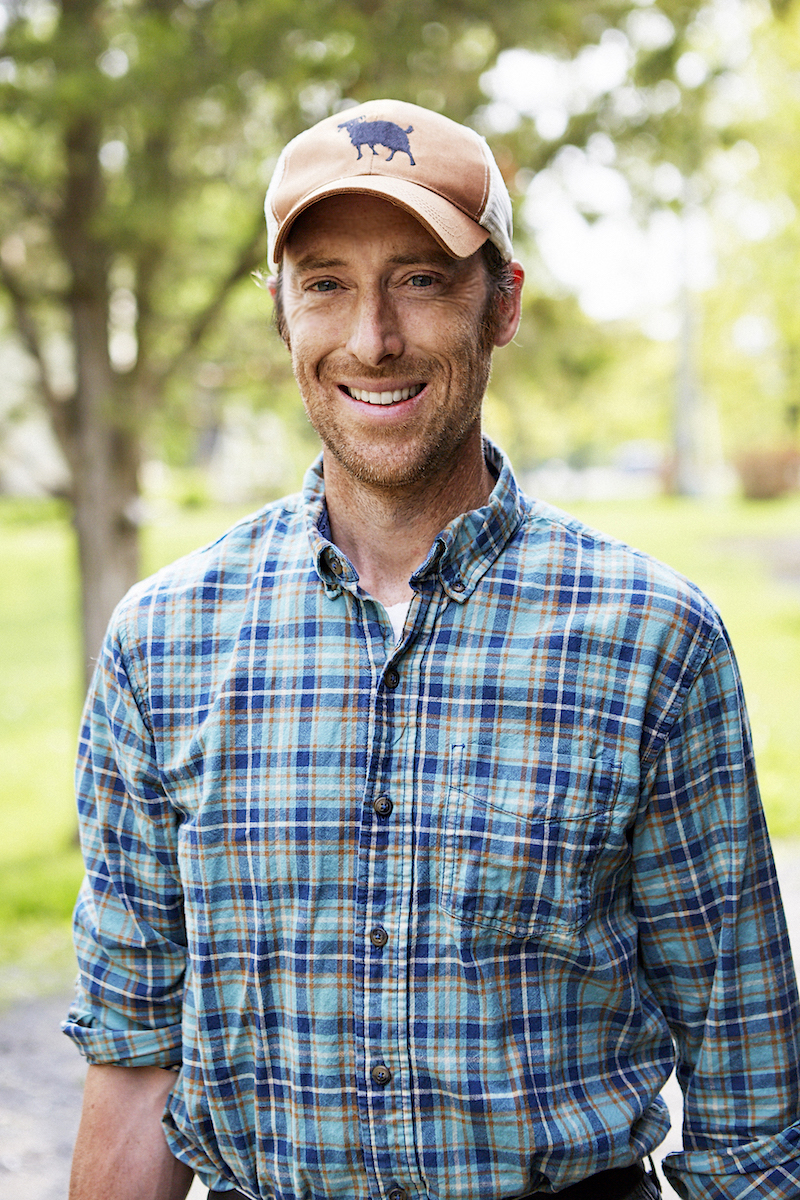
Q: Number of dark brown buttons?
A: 7